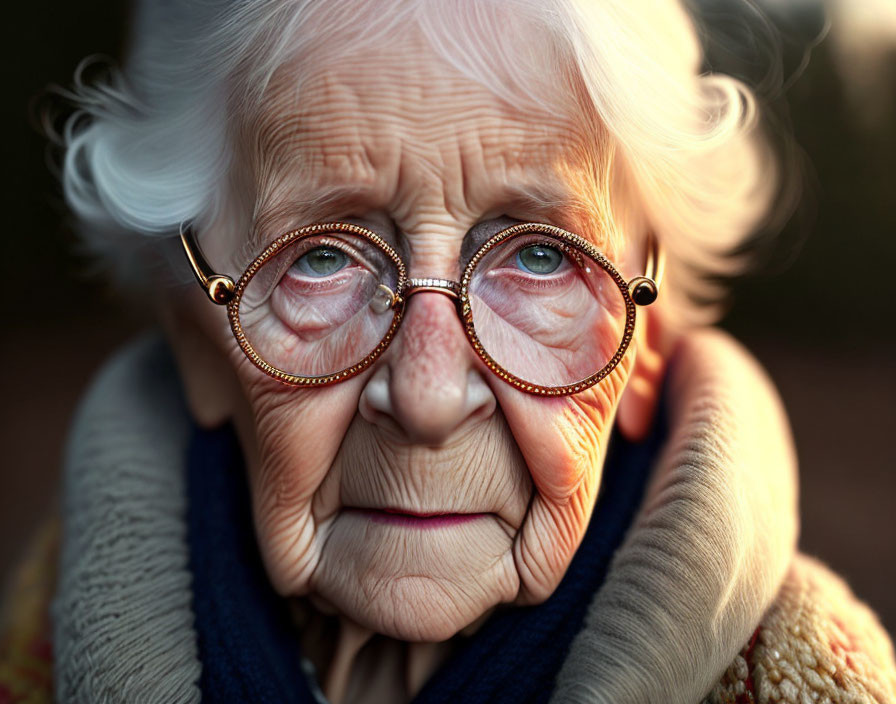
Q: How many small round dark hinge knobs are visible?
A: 2